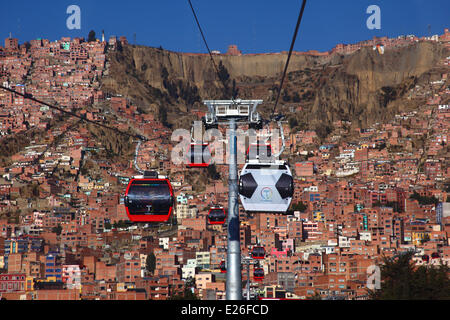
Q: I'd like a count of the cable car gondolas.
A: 8